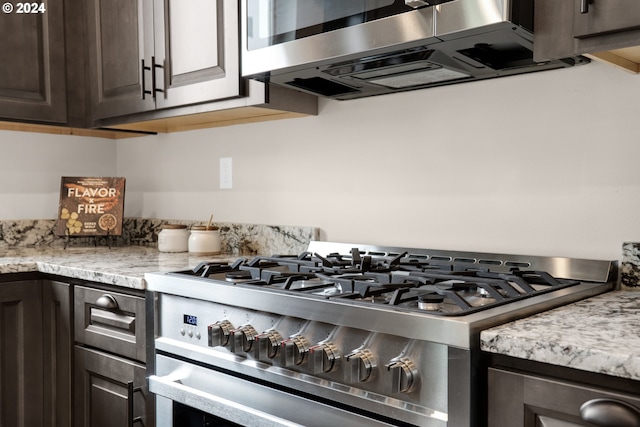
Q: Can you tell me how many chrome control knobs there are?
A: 7